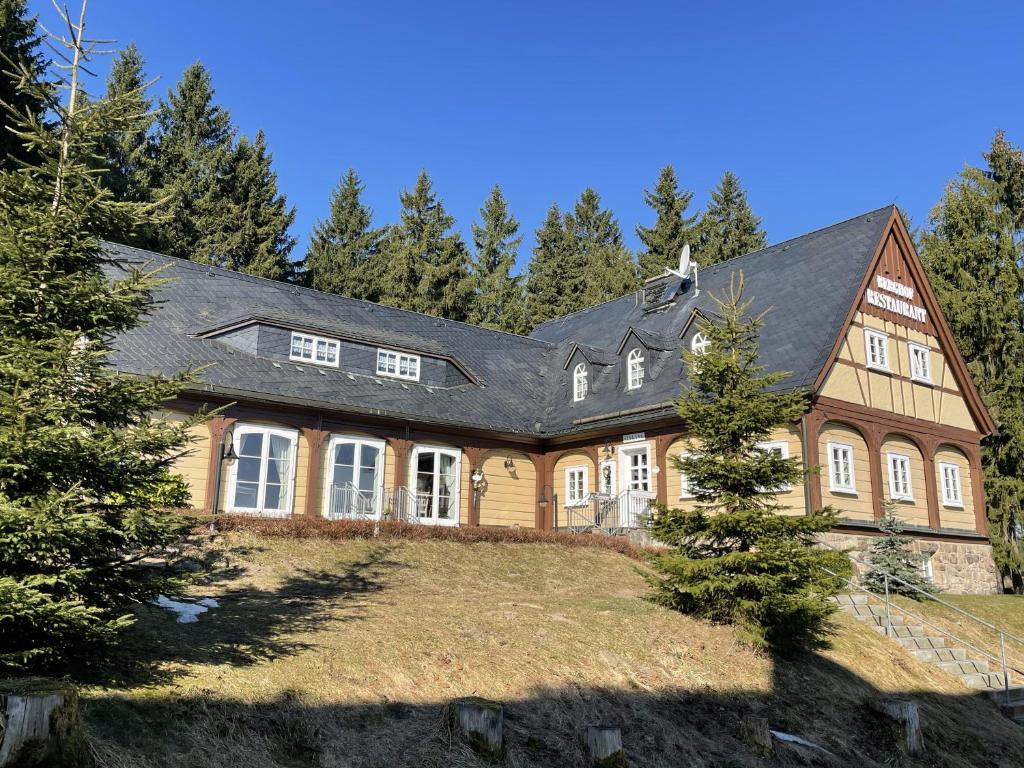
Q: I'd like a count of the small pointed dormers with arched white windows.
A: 3